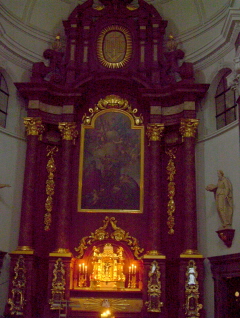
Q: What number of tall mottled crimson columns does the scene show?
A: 4